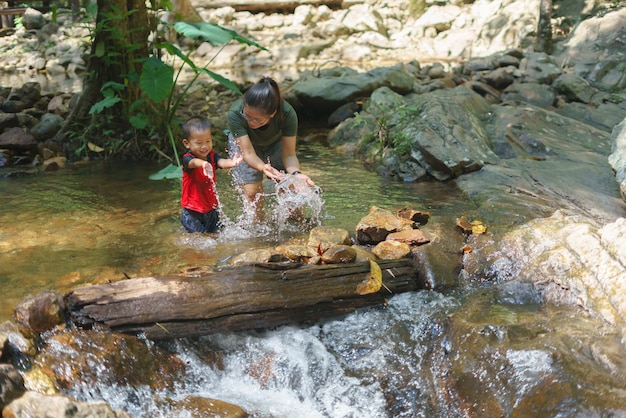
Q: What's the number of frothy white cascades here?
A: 1